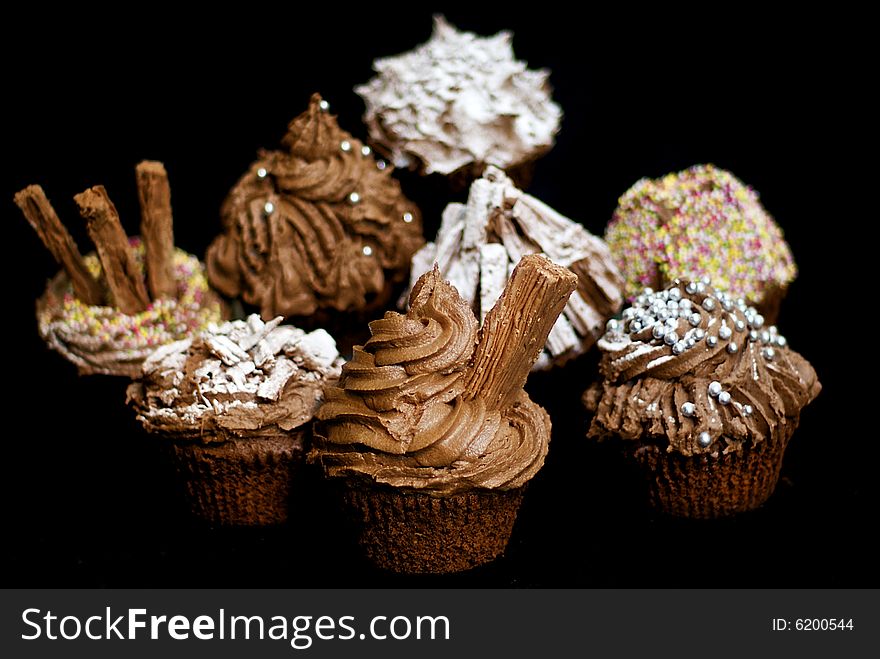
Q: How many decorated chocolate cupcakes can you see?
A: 8